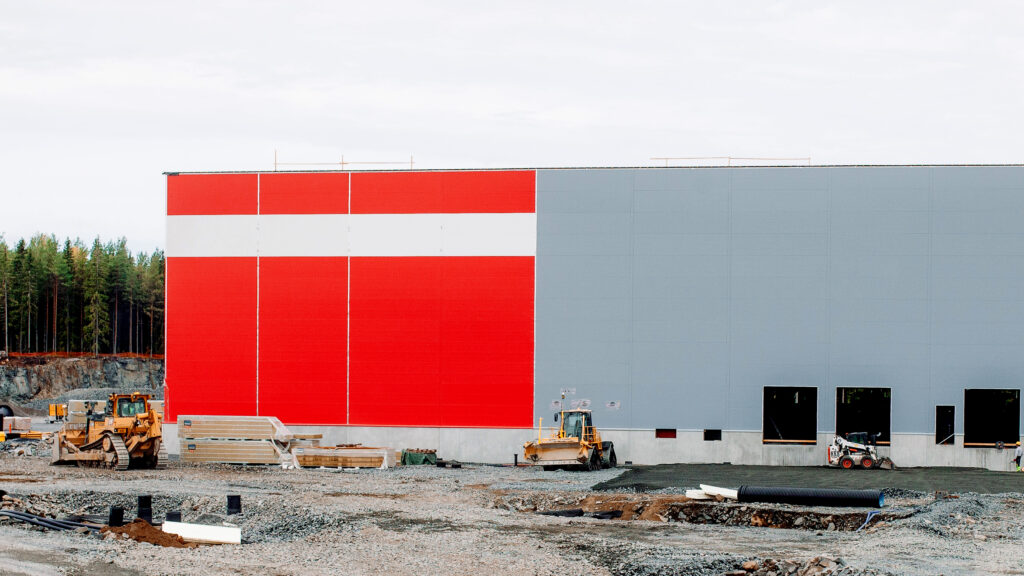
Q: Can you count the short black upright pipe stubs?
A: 4